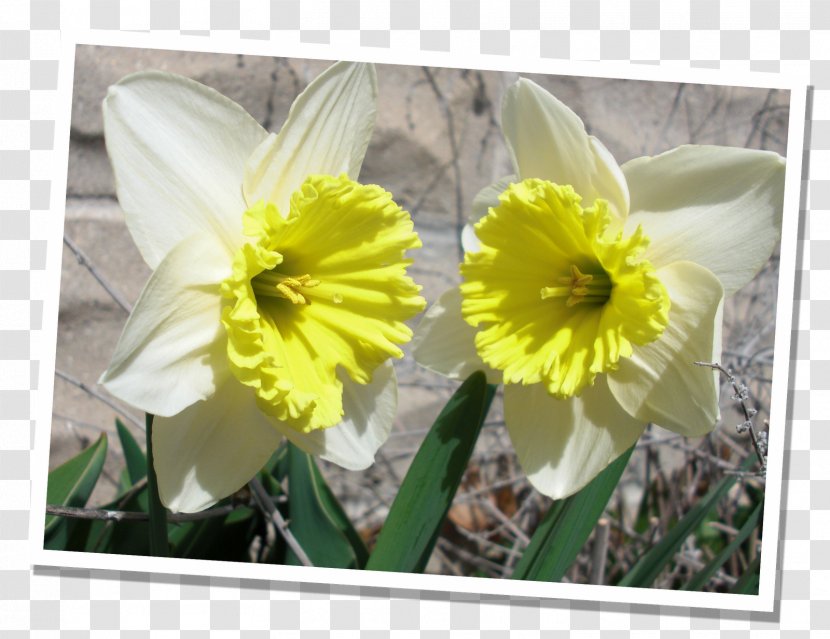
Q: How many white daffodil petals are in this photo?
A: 11